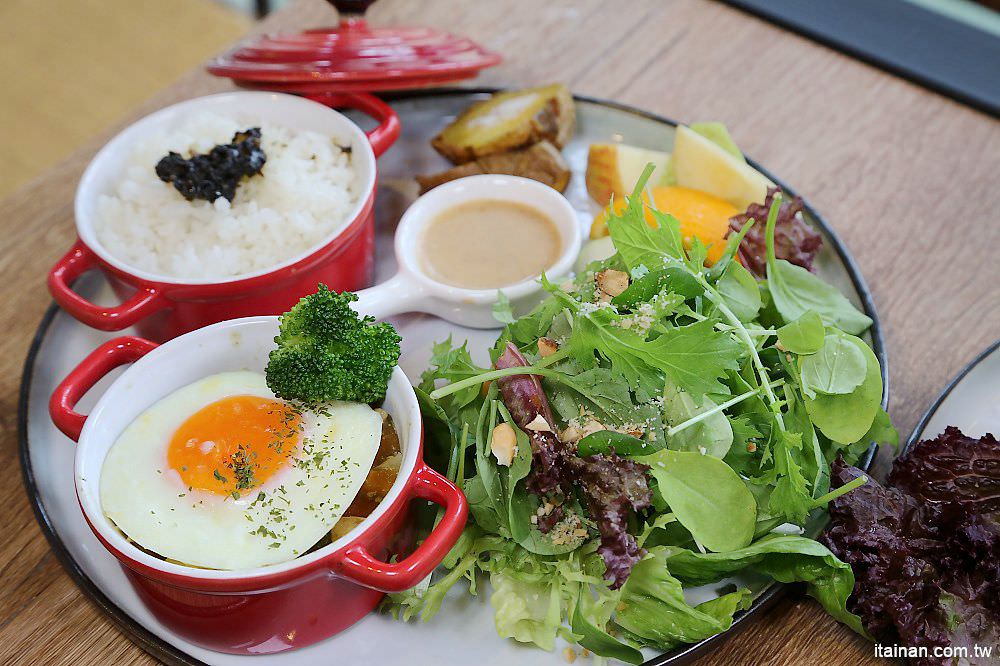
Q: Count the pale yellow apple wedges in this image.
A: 2